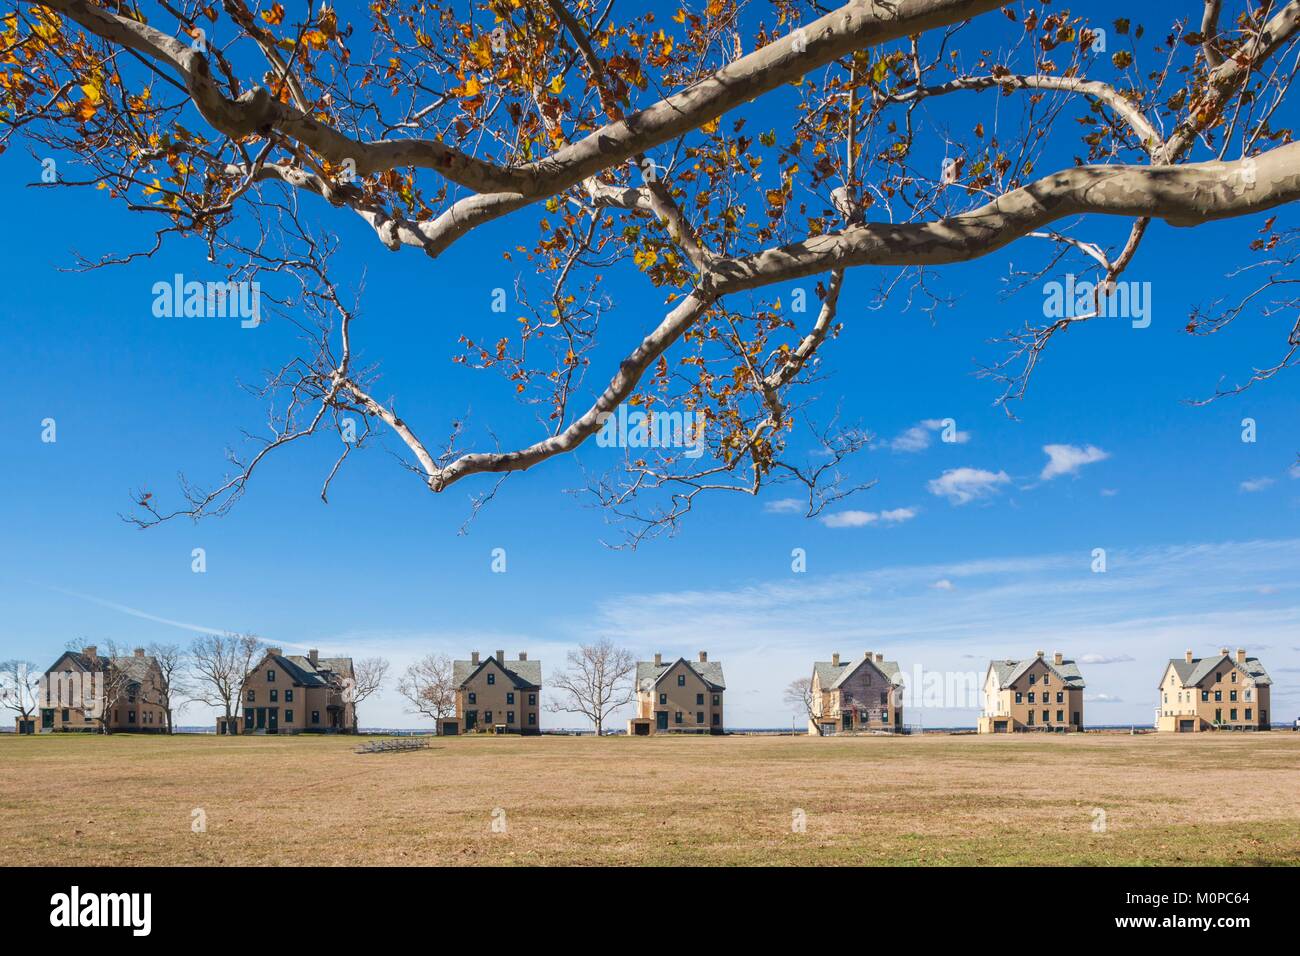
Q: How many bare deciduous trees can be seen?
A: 8